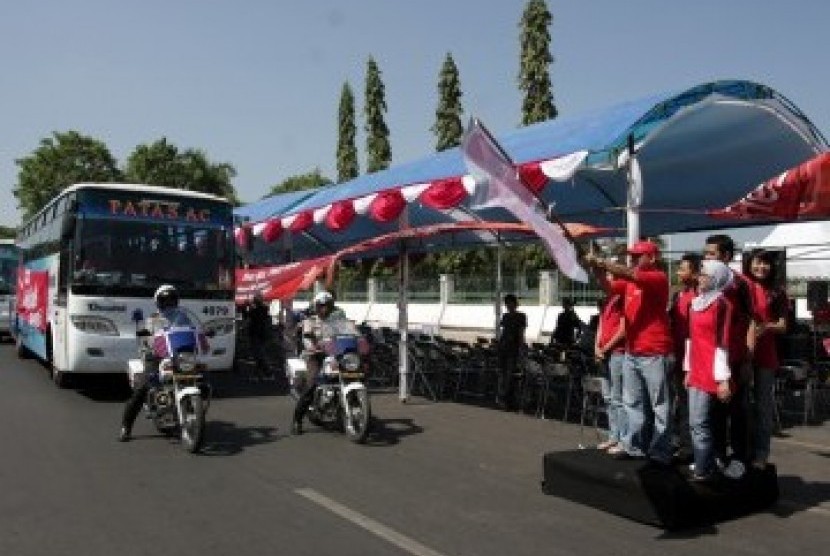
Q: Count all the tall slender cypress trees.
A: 4